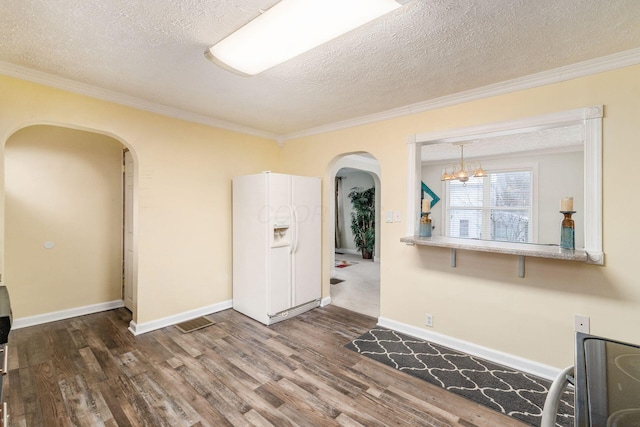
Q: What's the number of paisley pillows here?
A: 0